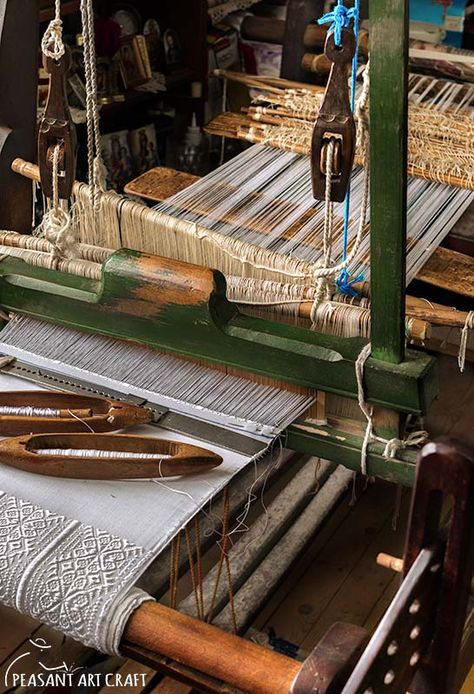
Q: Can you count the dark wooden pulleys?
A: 2